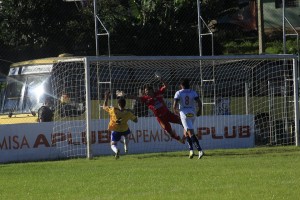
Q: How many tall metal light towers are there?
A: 3